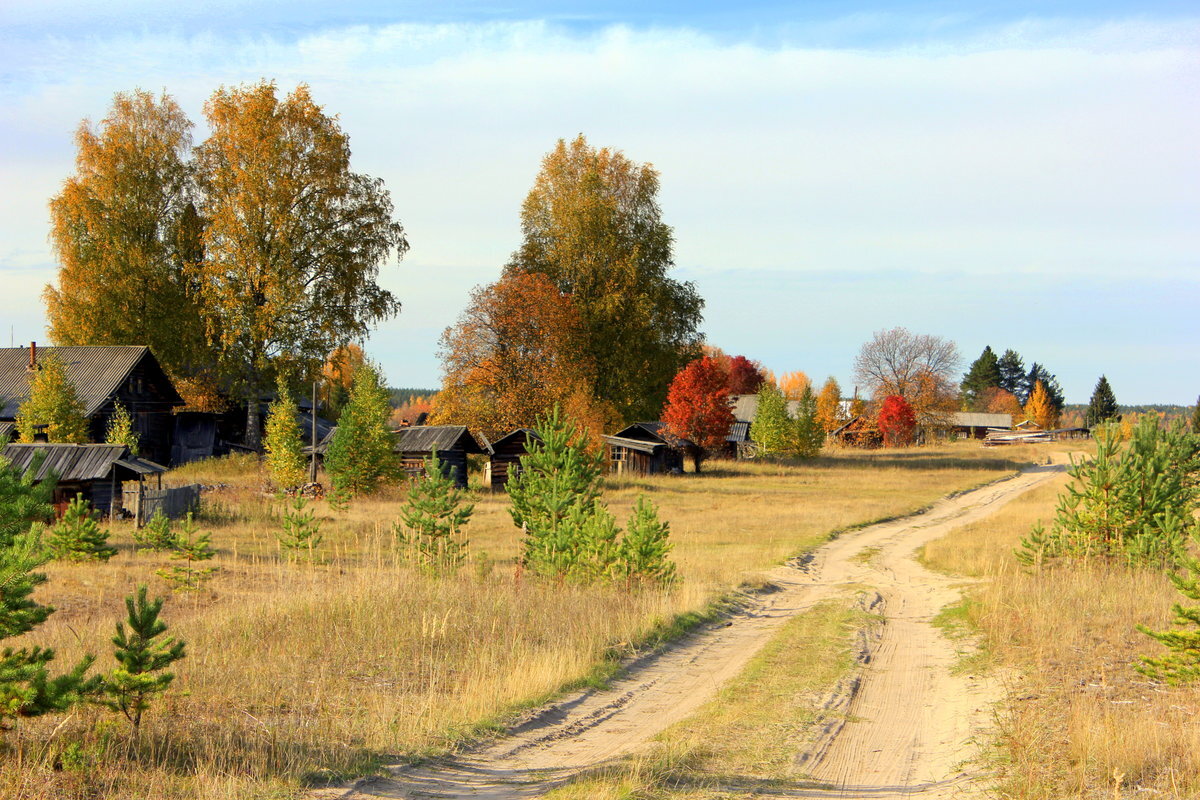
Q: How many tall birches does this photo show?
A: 3